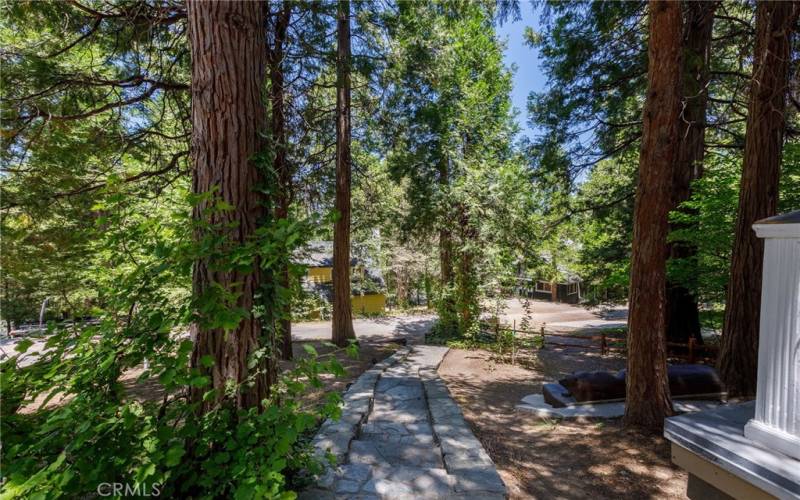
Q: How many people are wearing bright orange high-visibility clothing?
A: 0